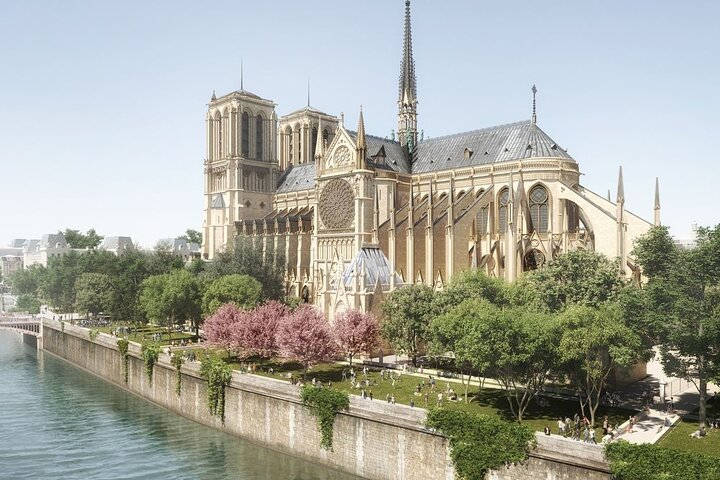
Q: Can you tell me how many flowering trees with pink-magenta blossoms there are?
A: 4